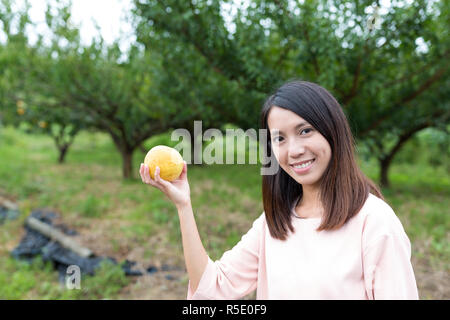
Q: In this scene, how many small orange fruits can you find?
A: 3